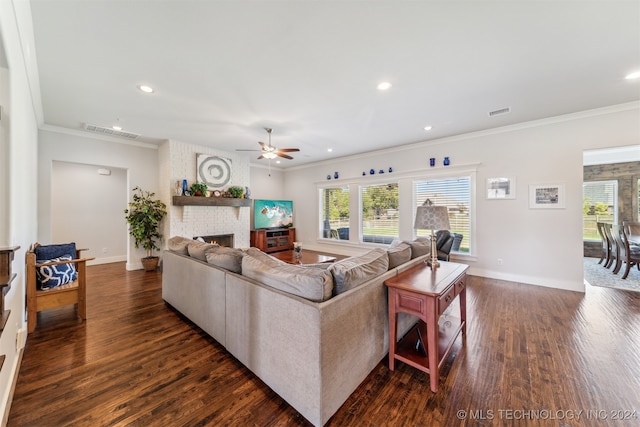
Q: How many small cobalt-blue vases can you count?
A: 8